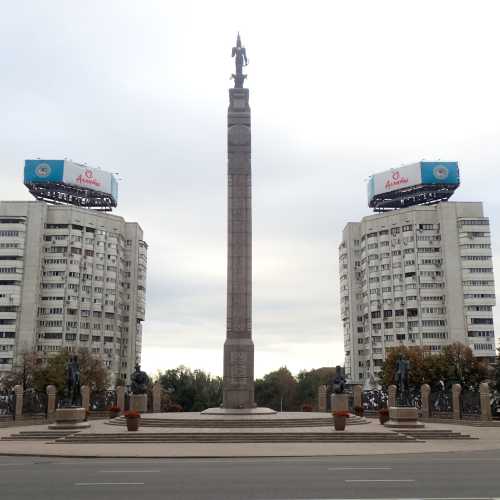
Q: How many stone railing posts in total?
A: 11